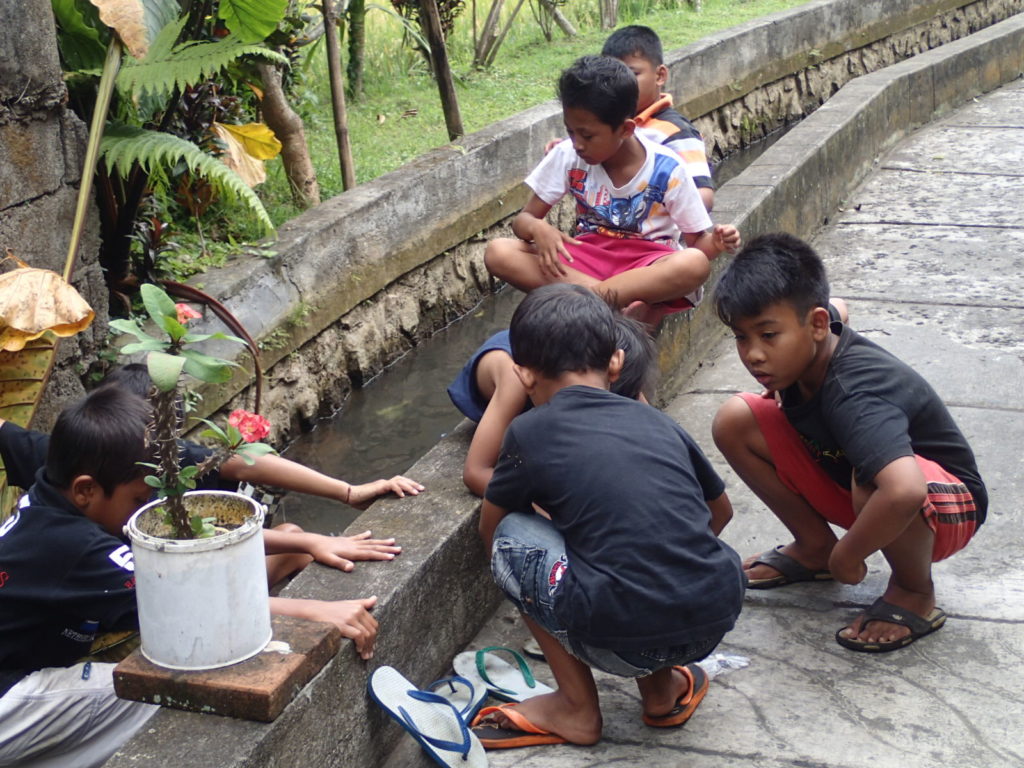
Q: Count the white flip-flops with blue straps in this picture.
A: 2